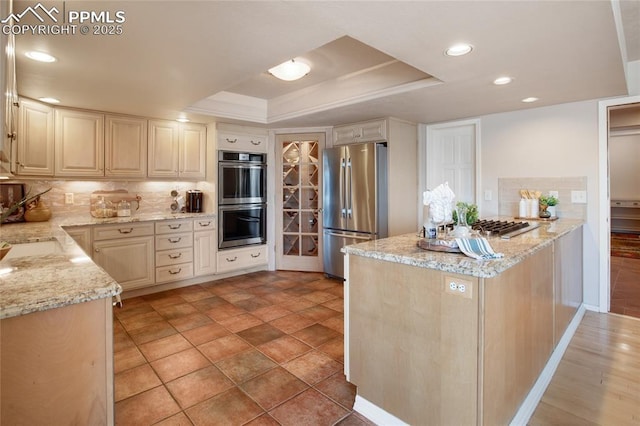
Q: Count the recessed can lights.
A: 6